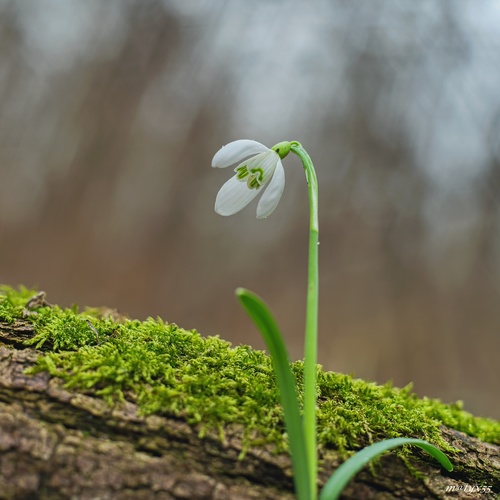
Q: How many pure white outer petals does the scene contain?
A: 3